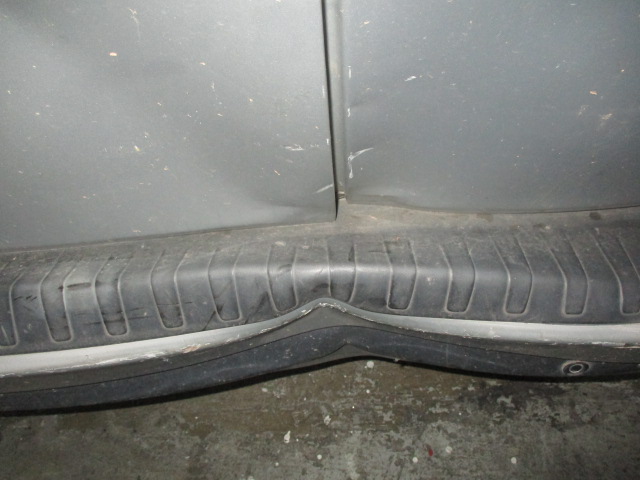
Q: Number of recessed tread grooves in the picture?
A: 12